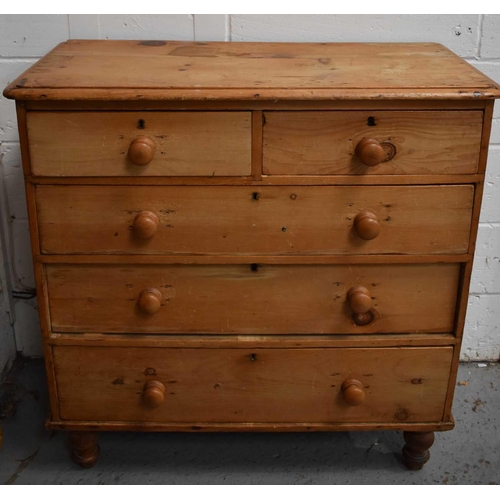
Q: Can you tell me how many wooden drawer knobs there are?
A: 8